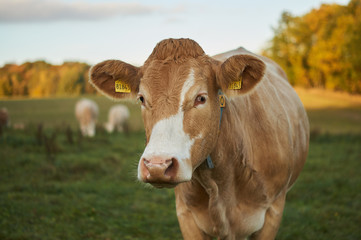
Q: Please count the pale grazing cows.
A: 2